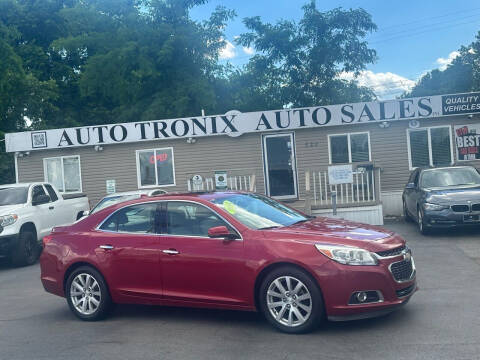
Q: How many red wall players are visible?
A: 0